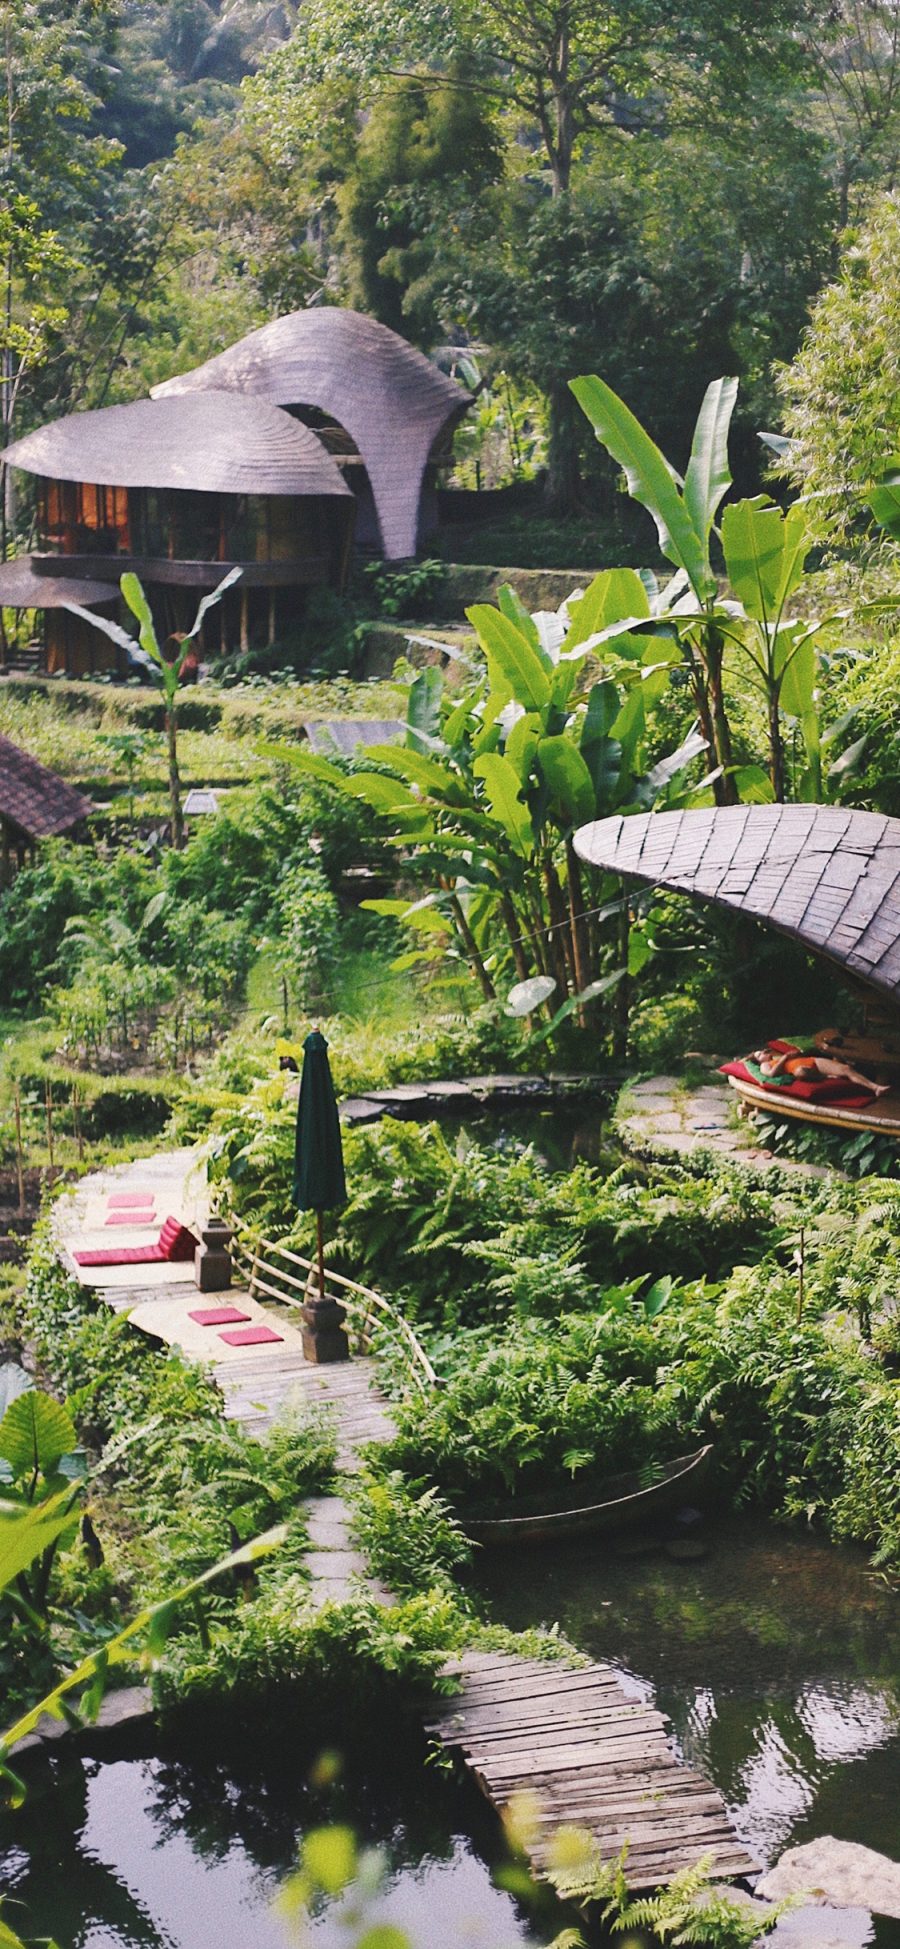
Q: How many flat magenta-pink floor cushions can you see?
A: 4